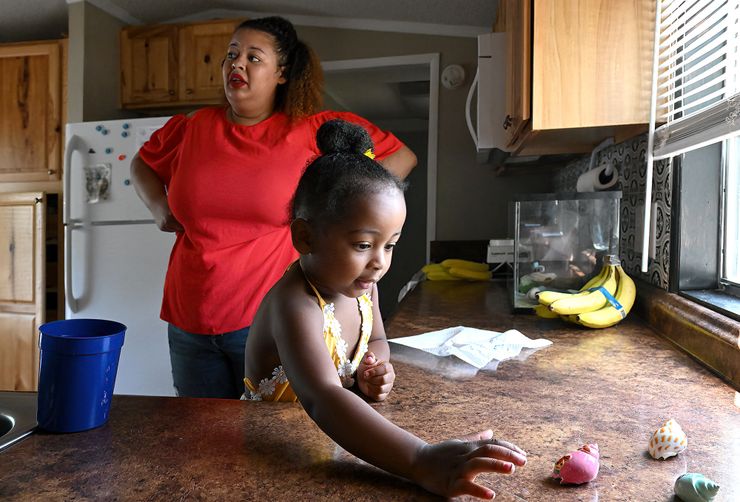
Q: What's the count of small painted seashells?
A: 3